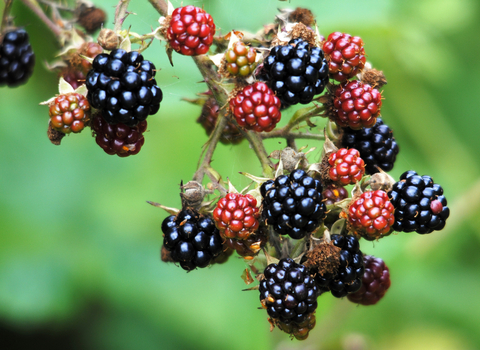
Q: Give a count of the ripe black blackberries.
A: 9